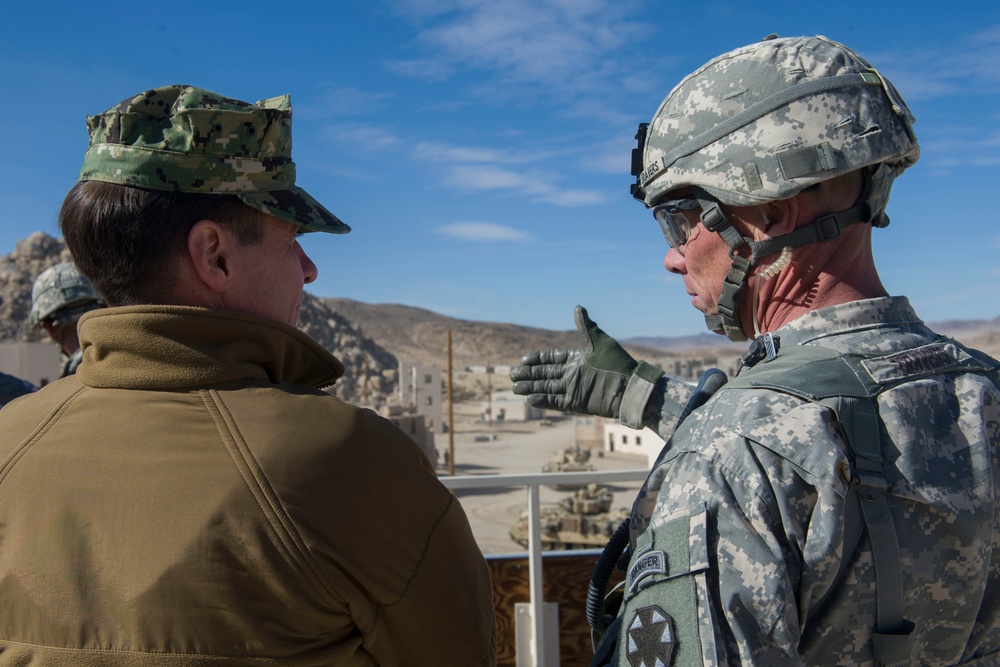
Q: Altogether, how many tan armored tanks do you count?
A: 2